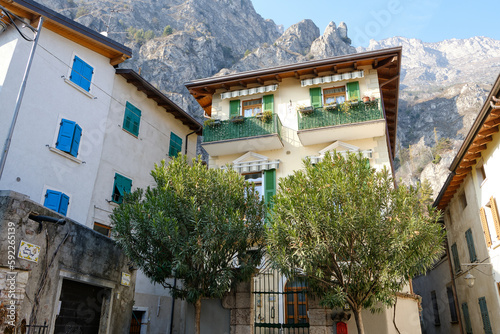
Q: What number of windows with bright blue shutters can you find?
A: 3